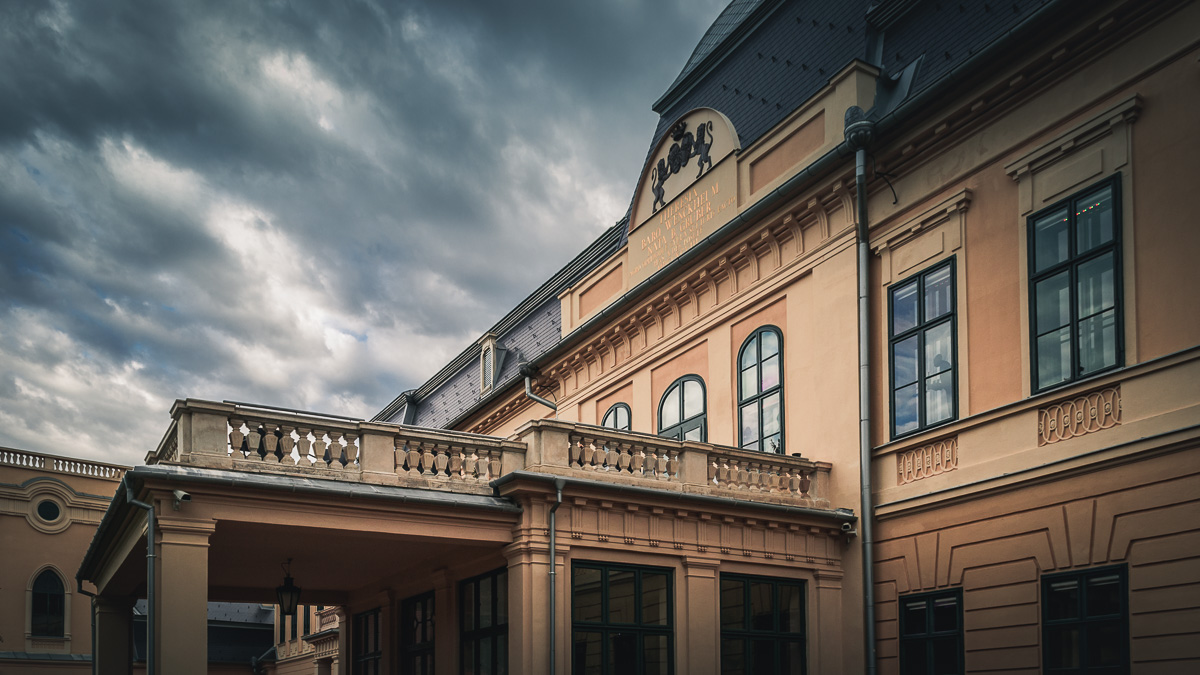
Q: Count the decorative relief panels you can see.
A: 2